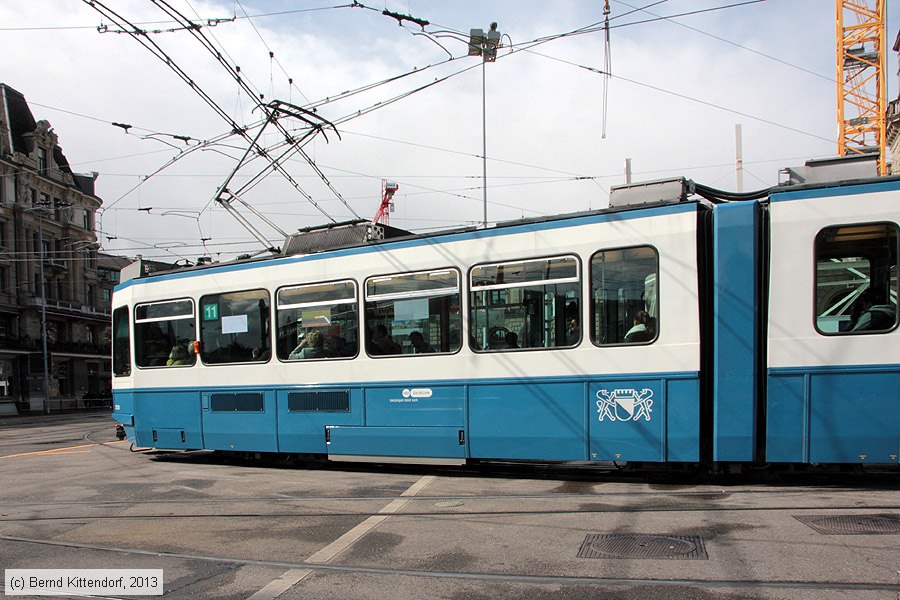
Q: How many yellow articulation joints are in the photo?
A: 0